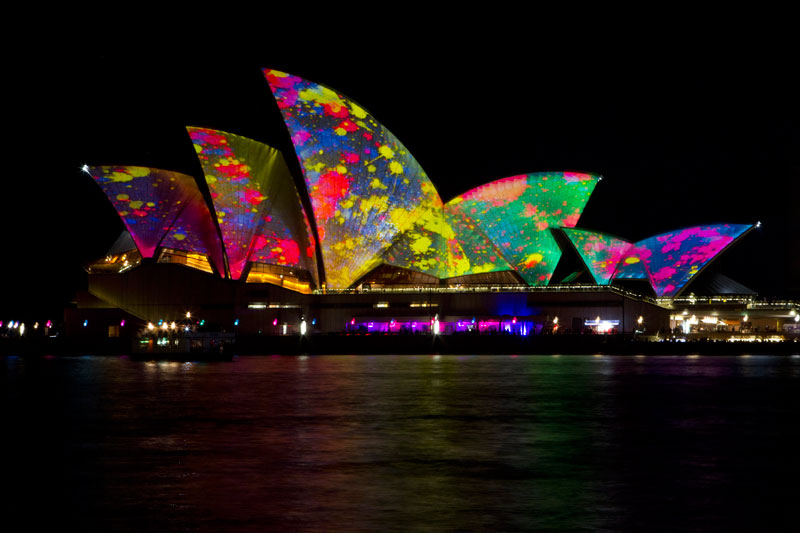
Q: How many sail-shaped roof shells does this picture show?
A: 6